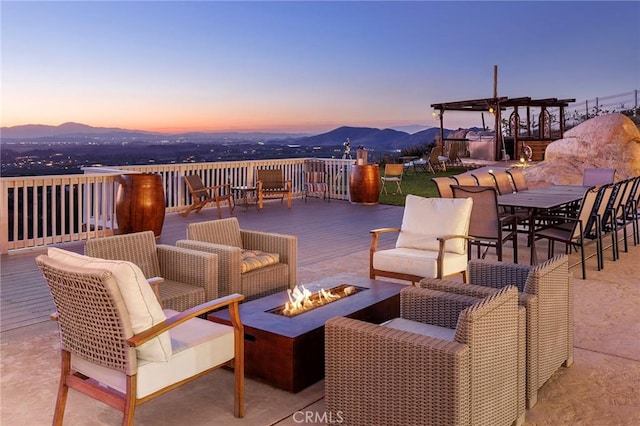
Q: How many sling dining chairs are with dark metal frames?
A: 12